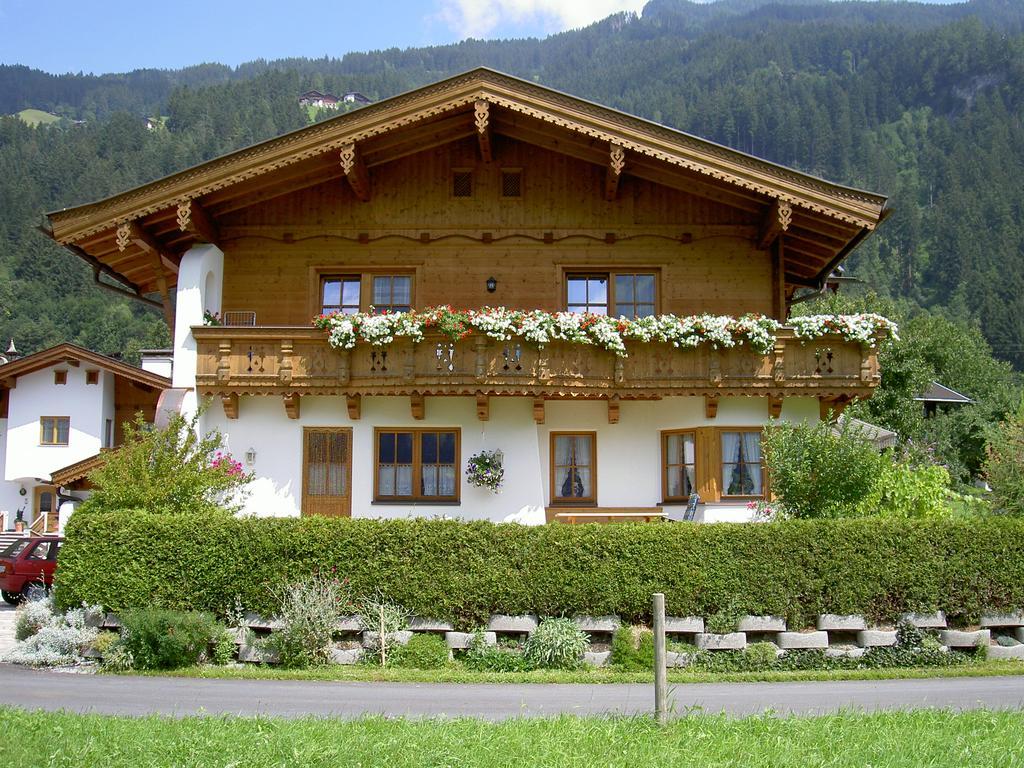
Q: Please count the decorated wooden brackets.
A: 6